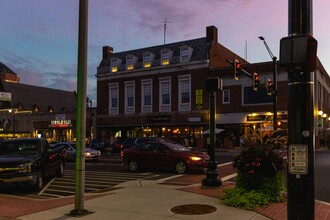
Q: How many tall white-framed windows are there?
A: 5